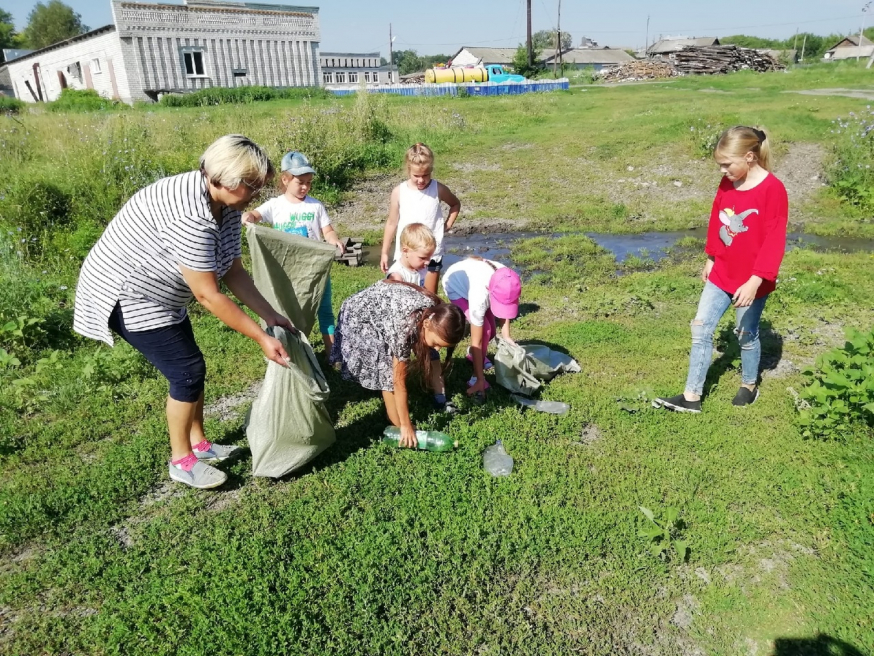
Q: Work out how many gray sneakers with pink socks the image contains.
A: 2